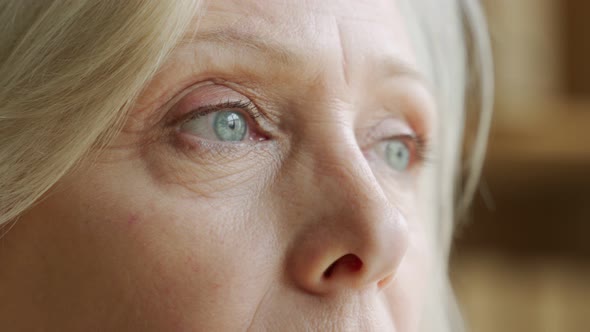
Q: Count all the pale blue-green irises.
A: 2